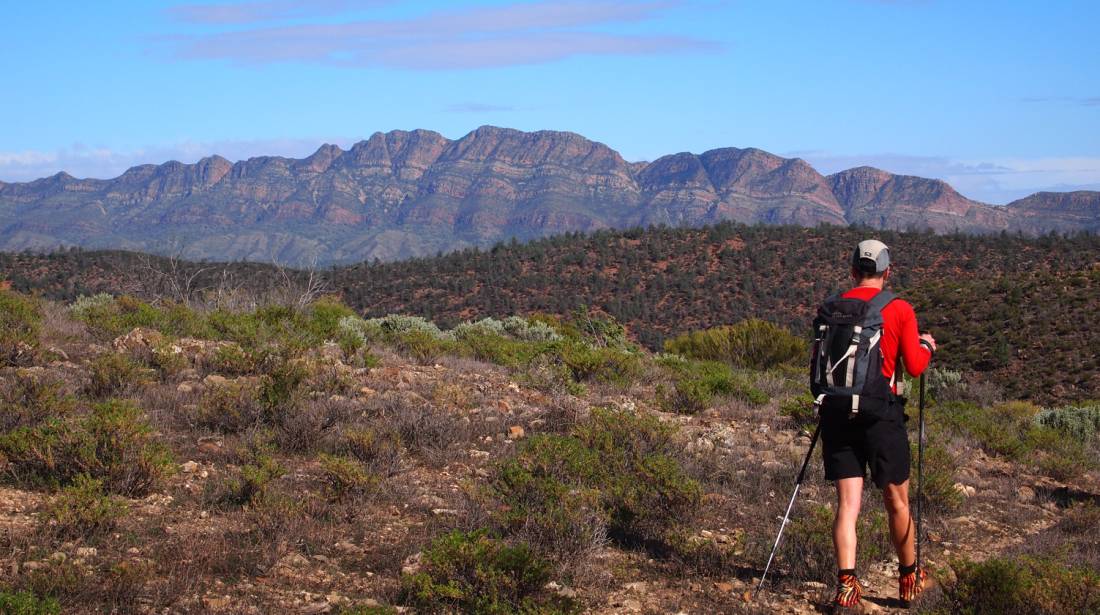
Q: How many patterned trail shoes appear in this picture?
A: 2